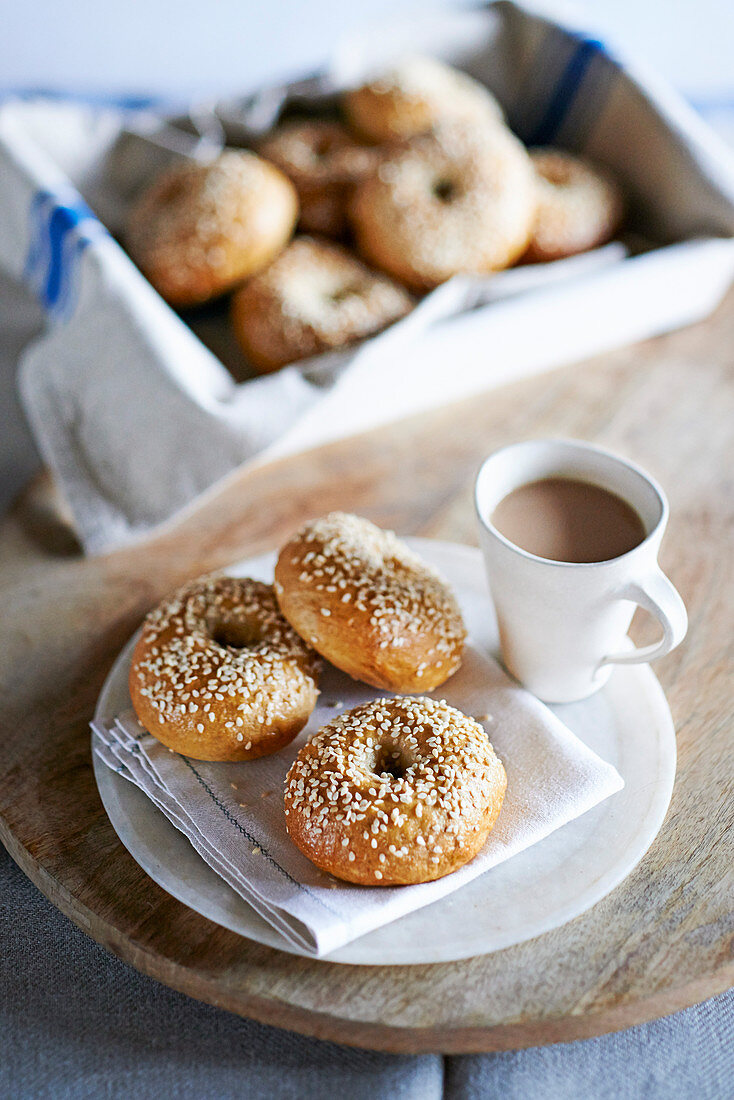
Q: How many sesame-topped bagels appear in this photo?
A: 9